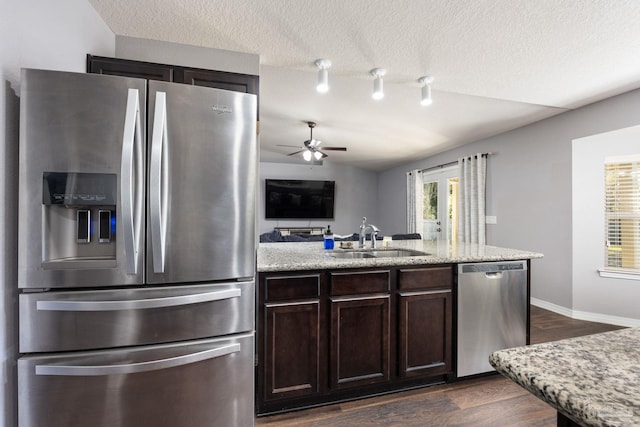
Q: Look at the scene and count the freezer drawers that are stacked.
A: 2